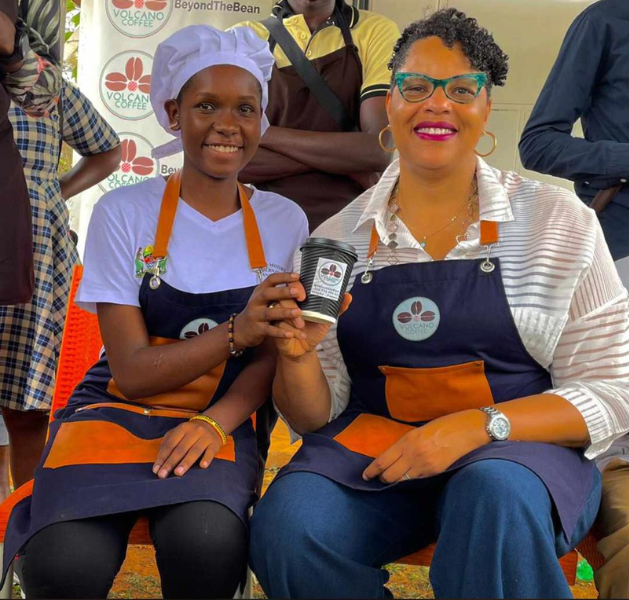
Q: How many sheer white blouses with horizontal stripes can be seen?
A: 1